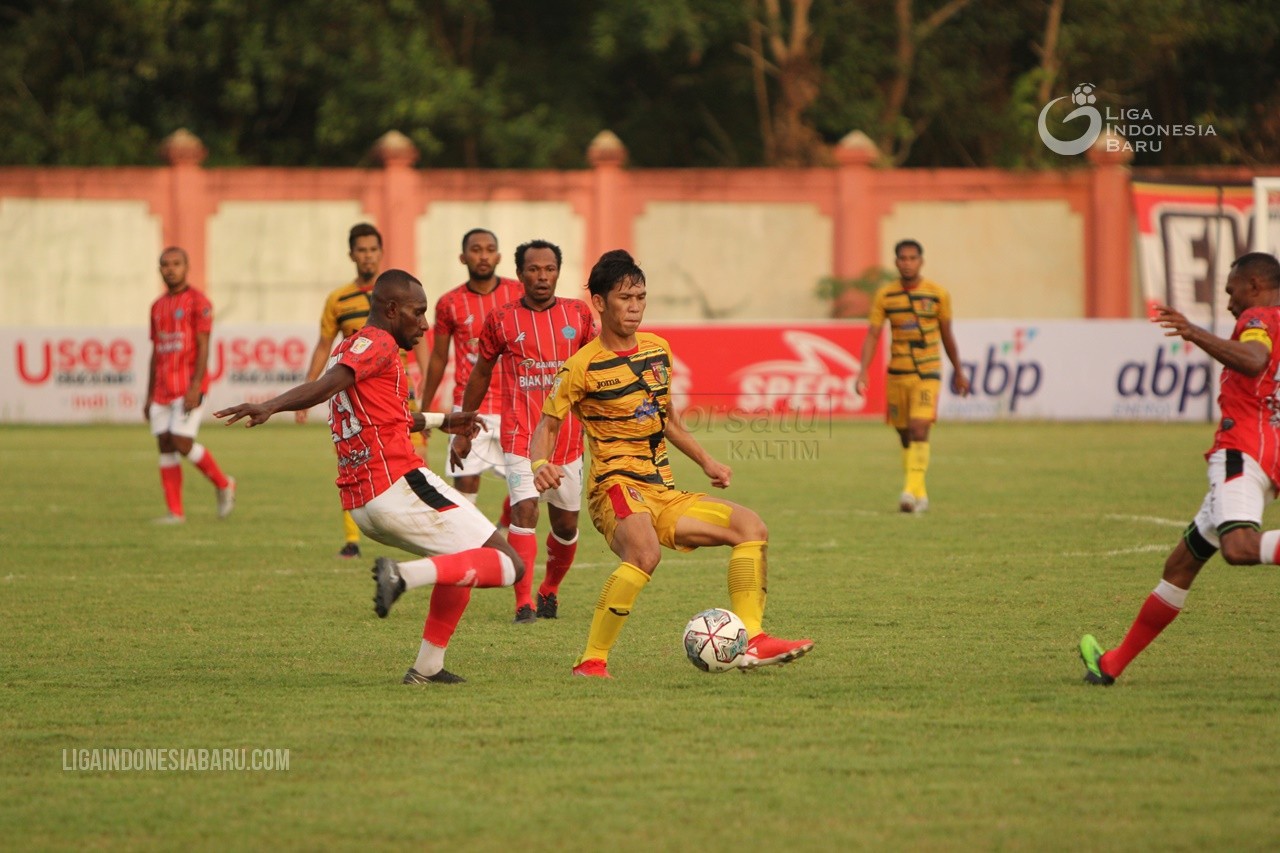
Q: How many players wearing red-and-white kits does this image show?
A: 5